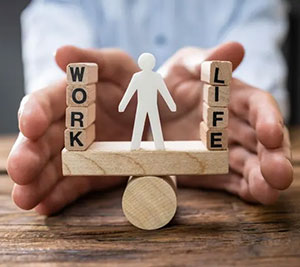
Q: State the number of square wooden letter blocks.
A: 8